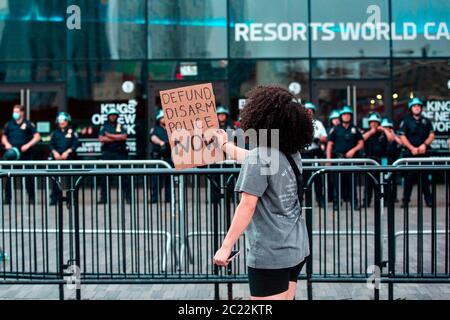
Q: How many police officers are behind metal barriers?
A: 11